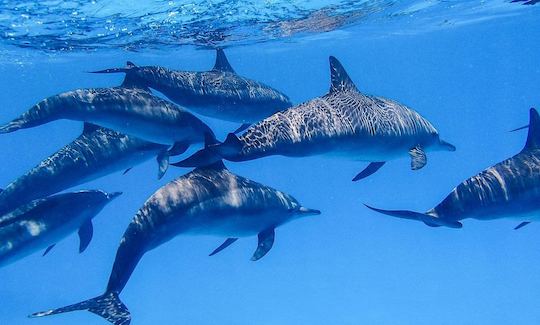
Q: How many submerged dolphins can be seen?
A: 7